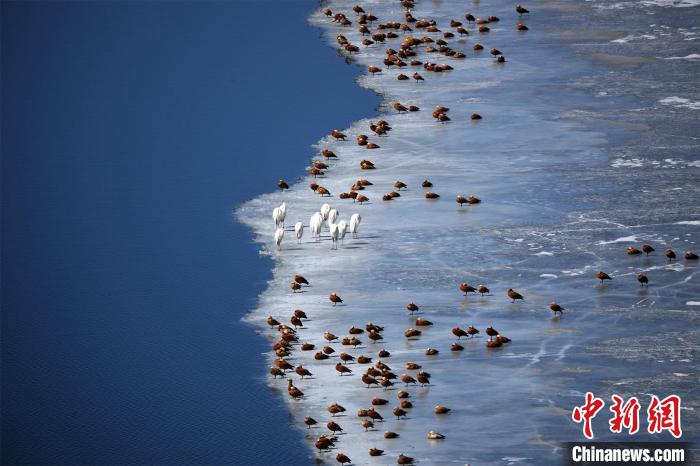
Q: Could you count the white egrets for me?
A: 11